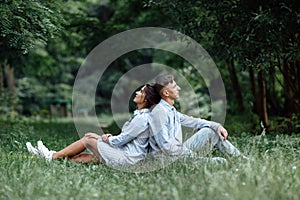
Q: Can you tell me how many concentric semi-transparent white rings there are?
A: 2